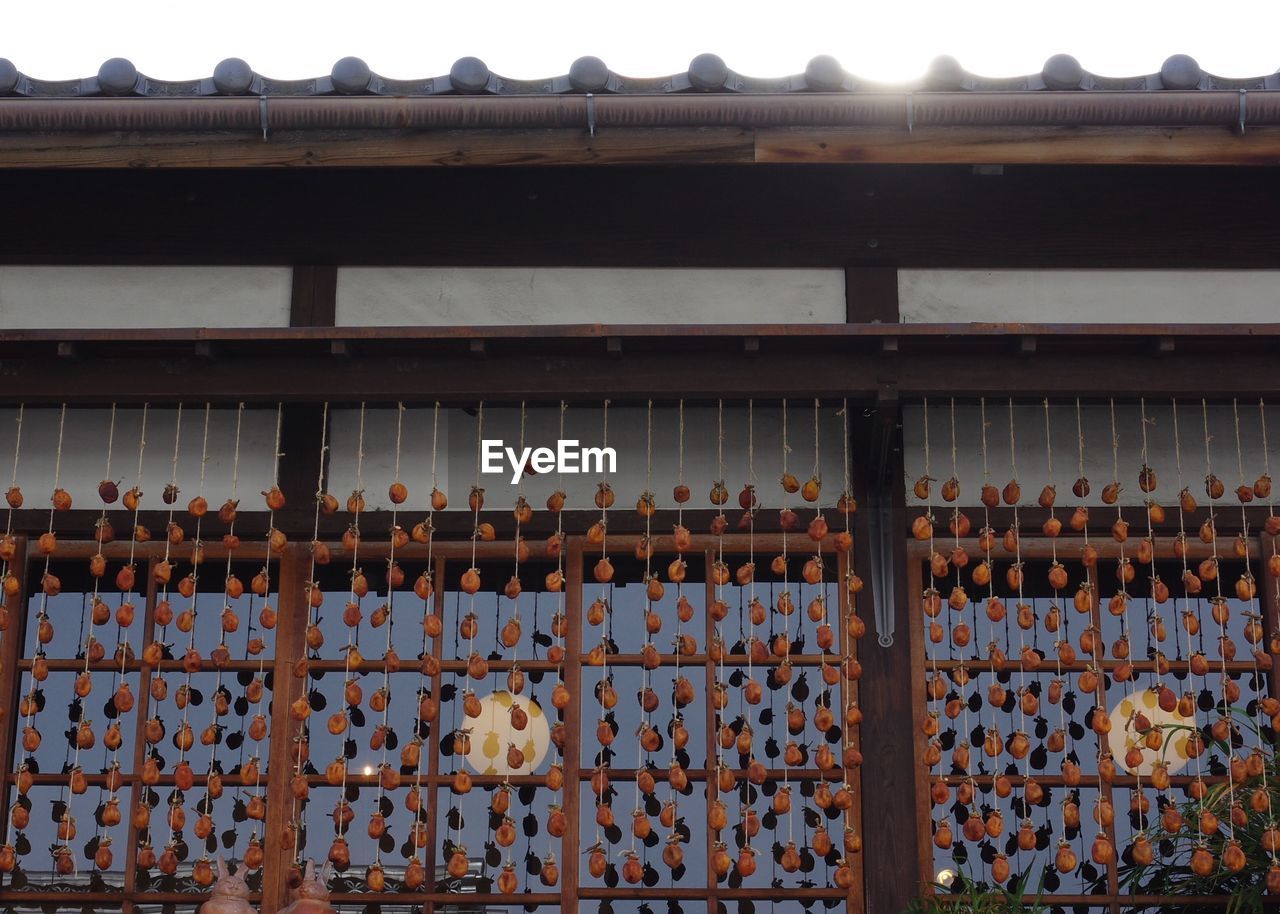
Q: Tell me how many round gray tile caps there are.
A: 11